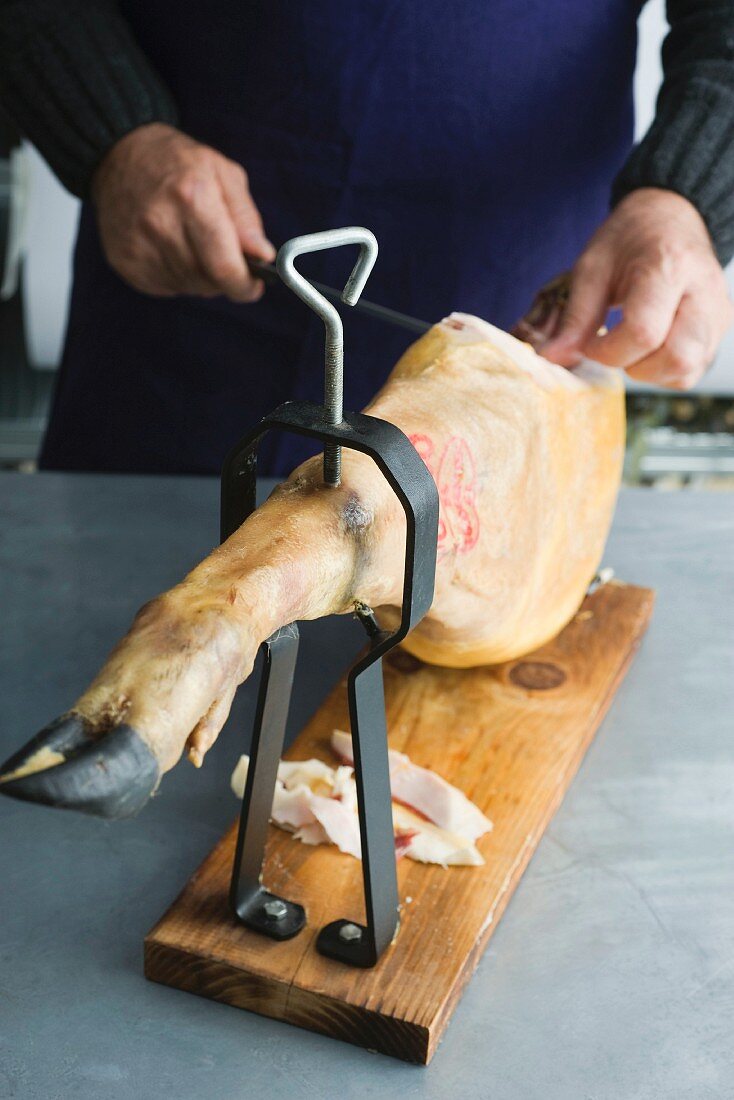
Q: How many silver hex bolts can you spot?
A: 2